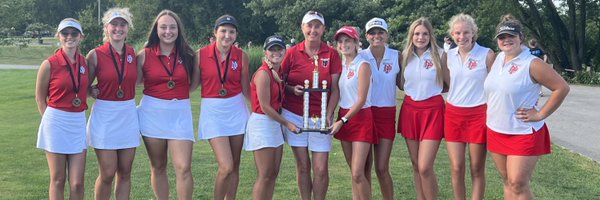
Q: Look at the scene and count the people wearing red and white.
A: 11